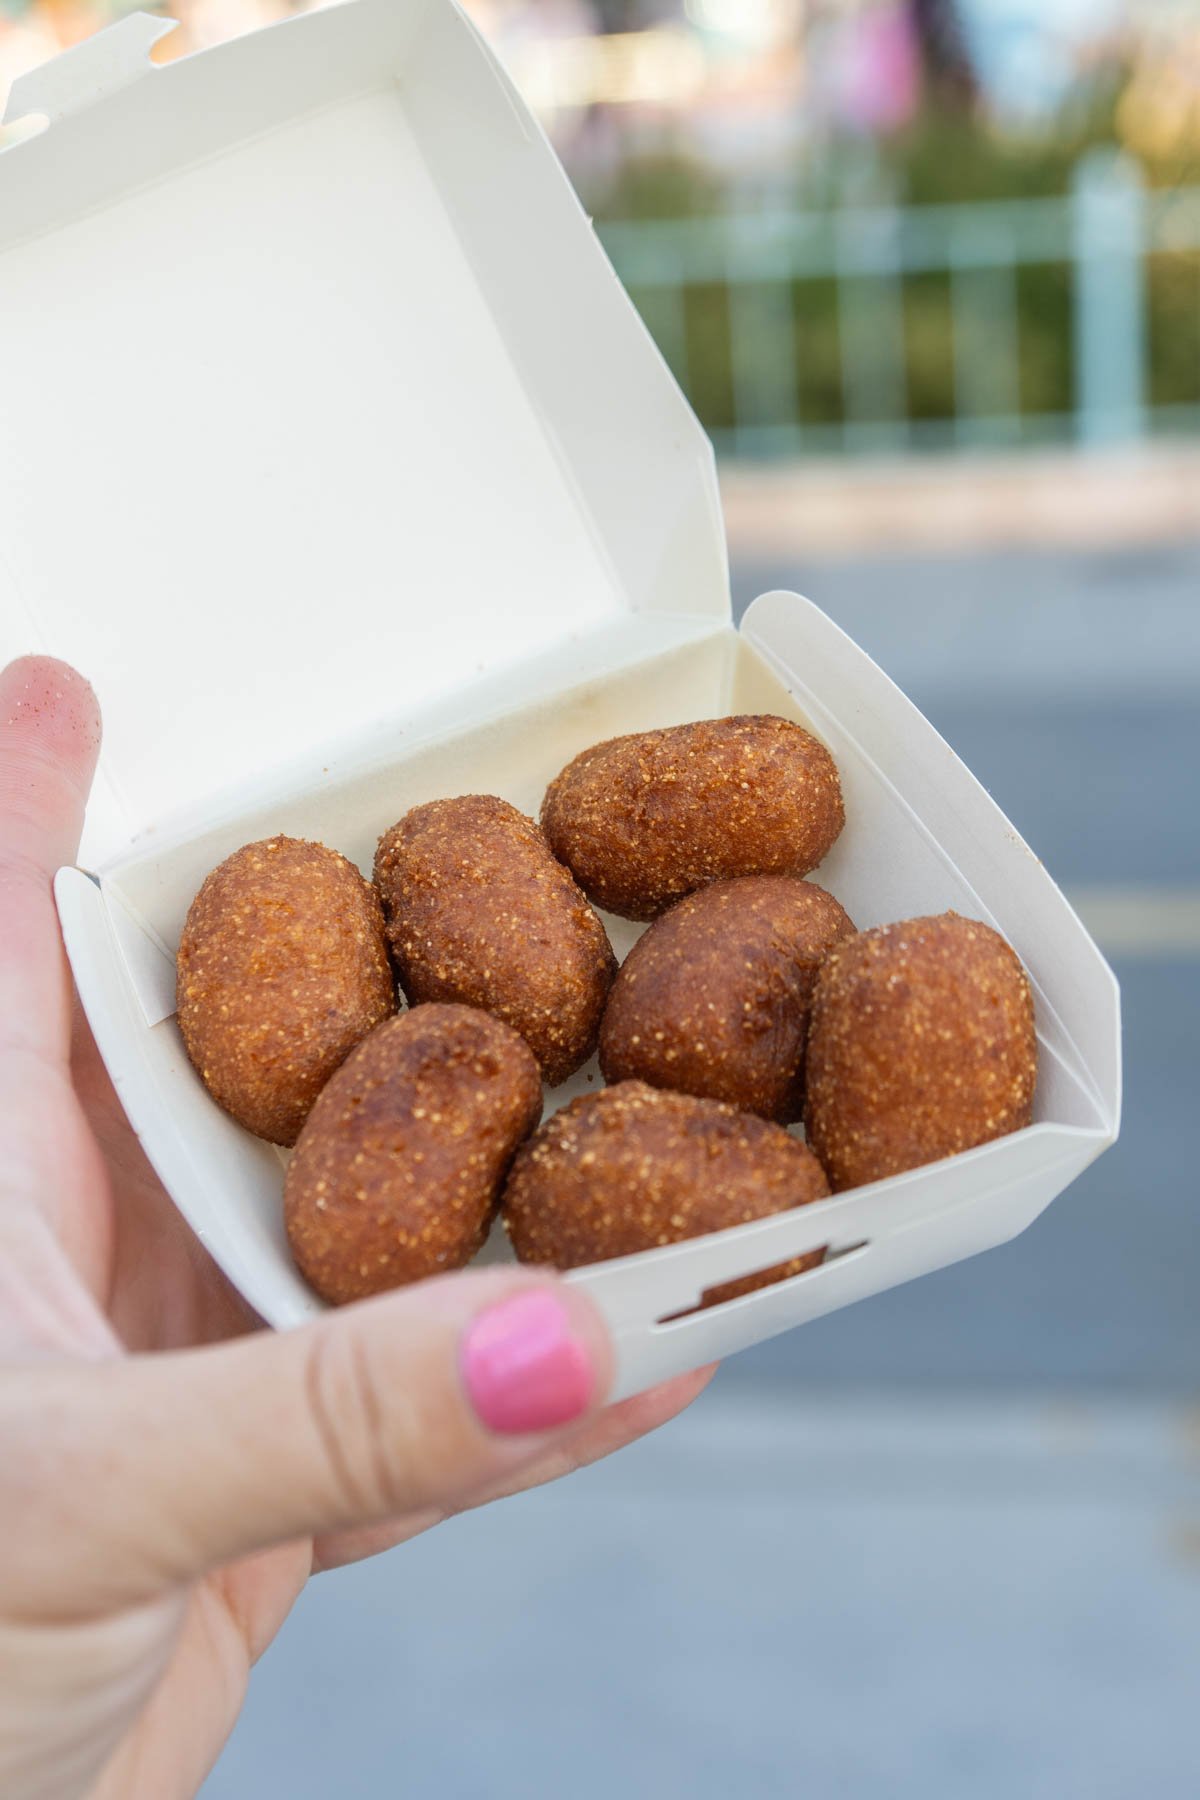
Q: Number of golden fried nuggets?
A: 7